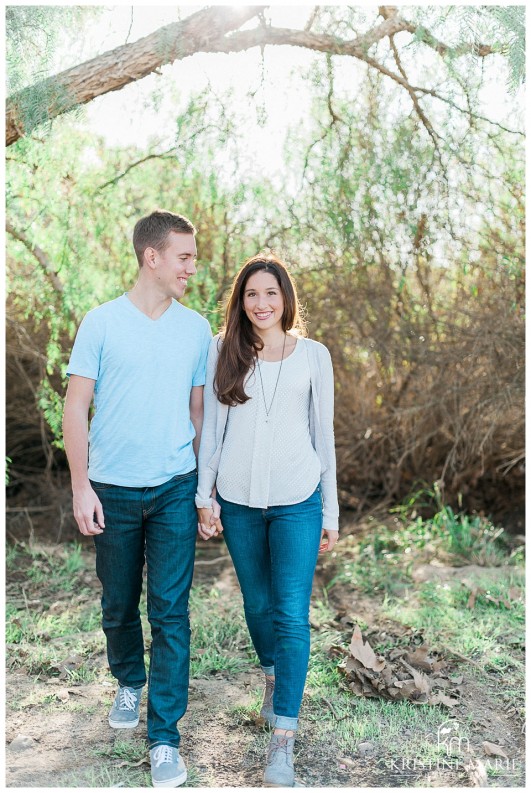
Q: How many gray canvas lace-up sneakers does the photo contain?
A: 2